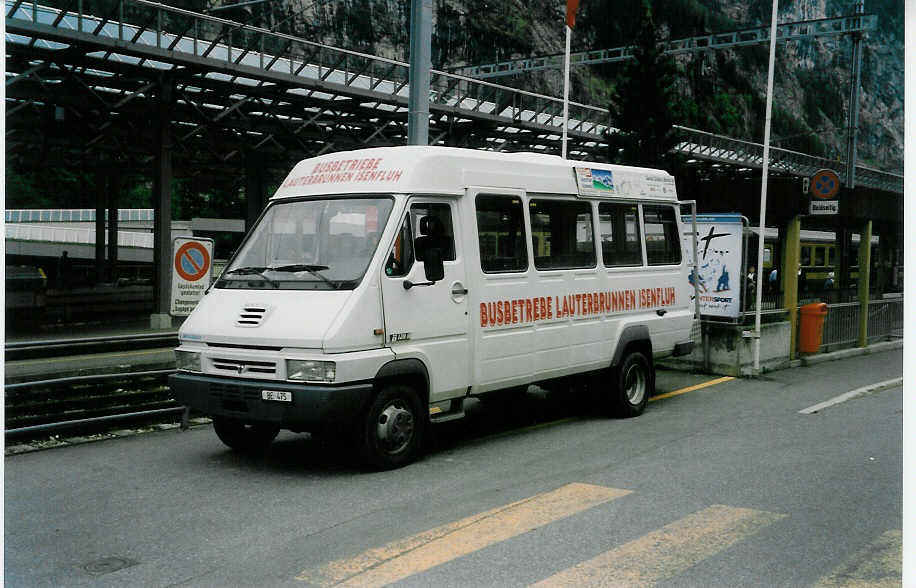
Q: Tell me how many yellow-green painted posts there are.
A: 2